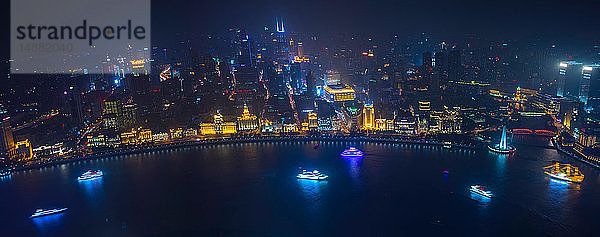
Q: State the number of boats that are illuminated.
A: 6